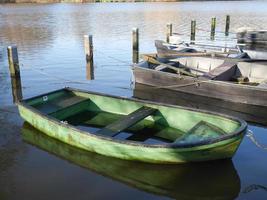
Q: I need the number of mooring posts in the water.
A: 7